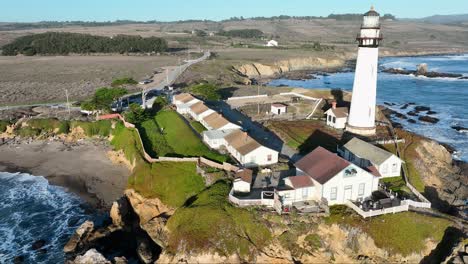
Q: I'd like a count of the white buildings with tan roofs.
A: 4